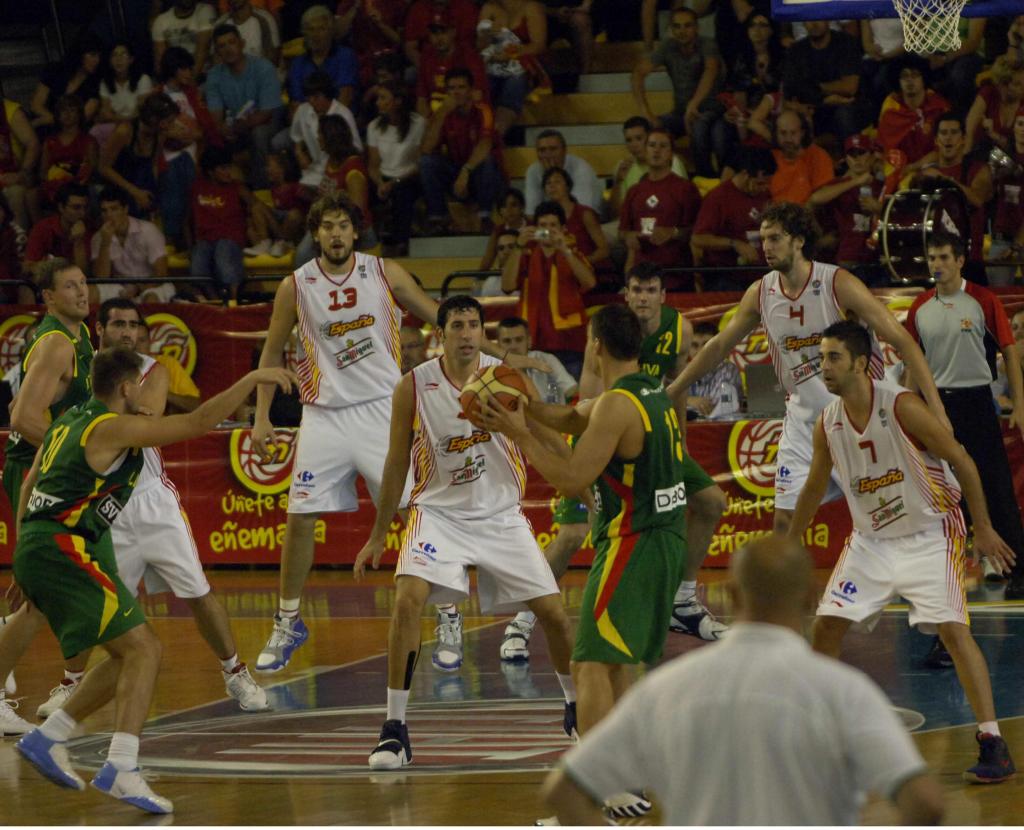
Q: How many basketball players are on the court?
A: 9